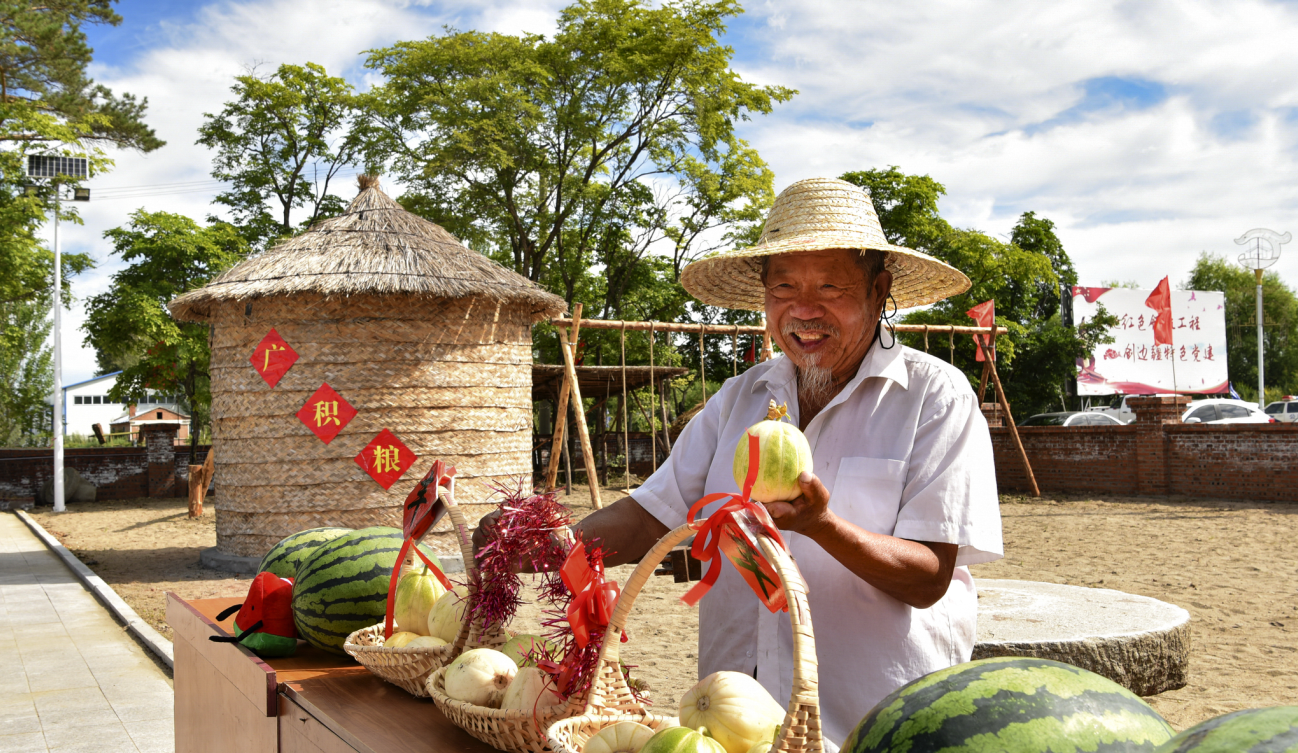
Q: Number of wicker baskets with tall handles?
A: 3